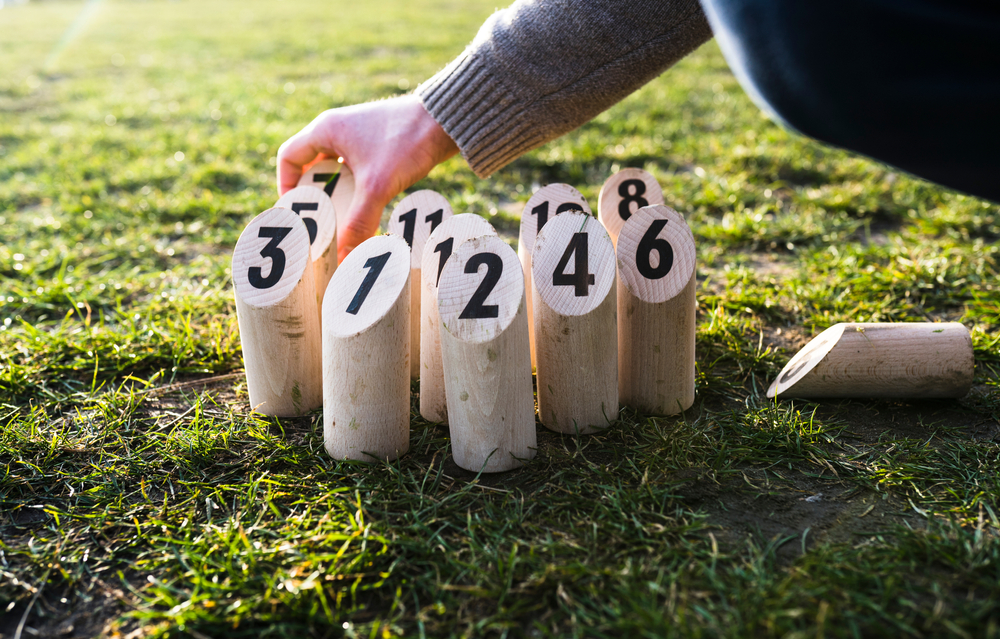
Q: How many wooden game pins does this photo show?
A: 12